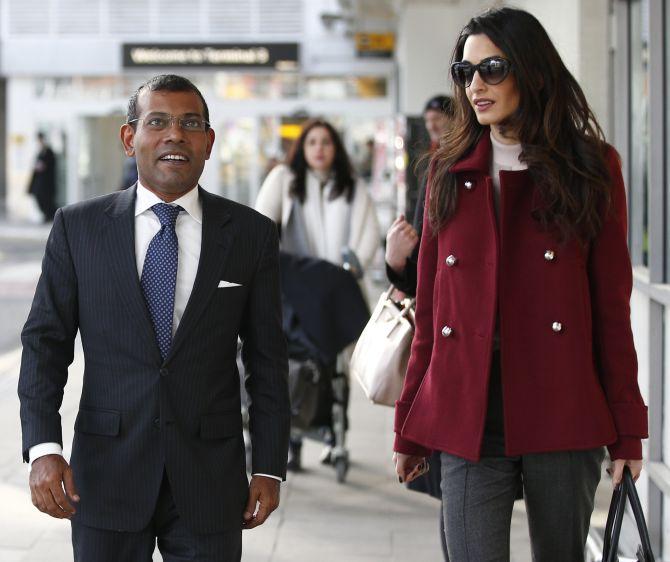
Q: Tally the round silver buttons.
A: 5